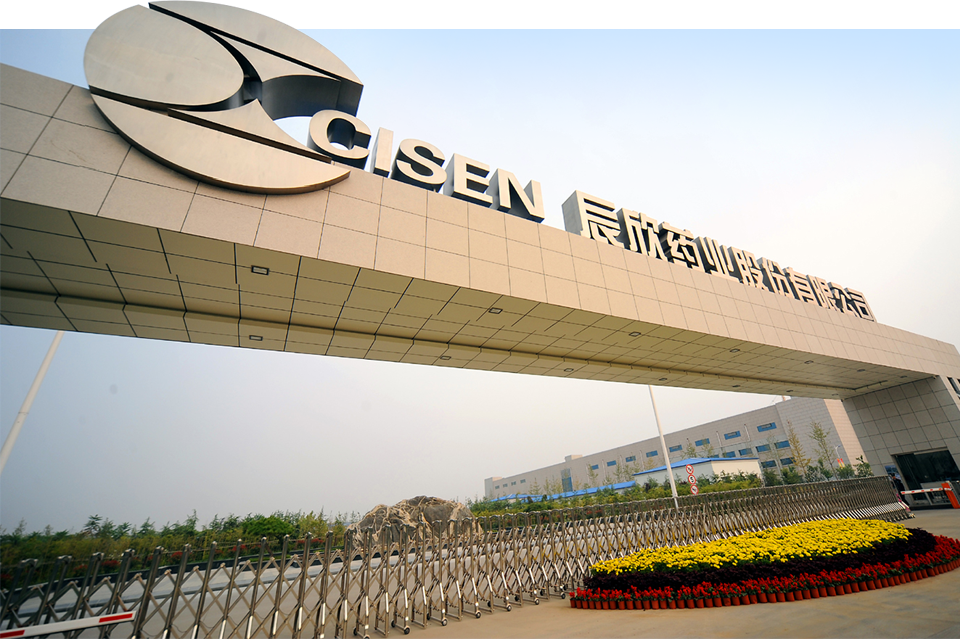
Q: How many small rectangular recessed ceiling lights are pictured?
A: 14